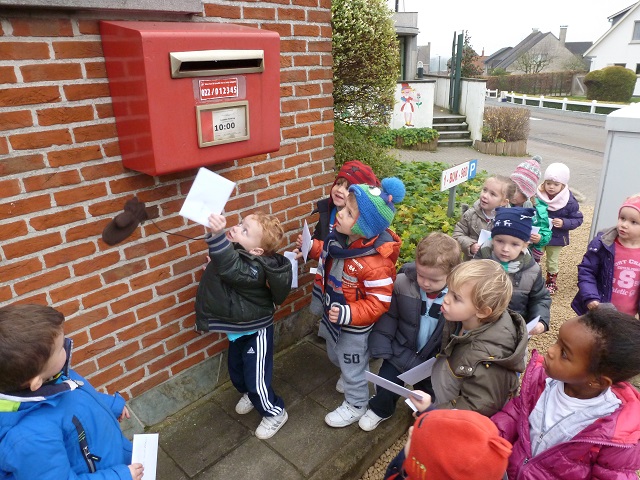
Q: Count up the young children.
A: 13